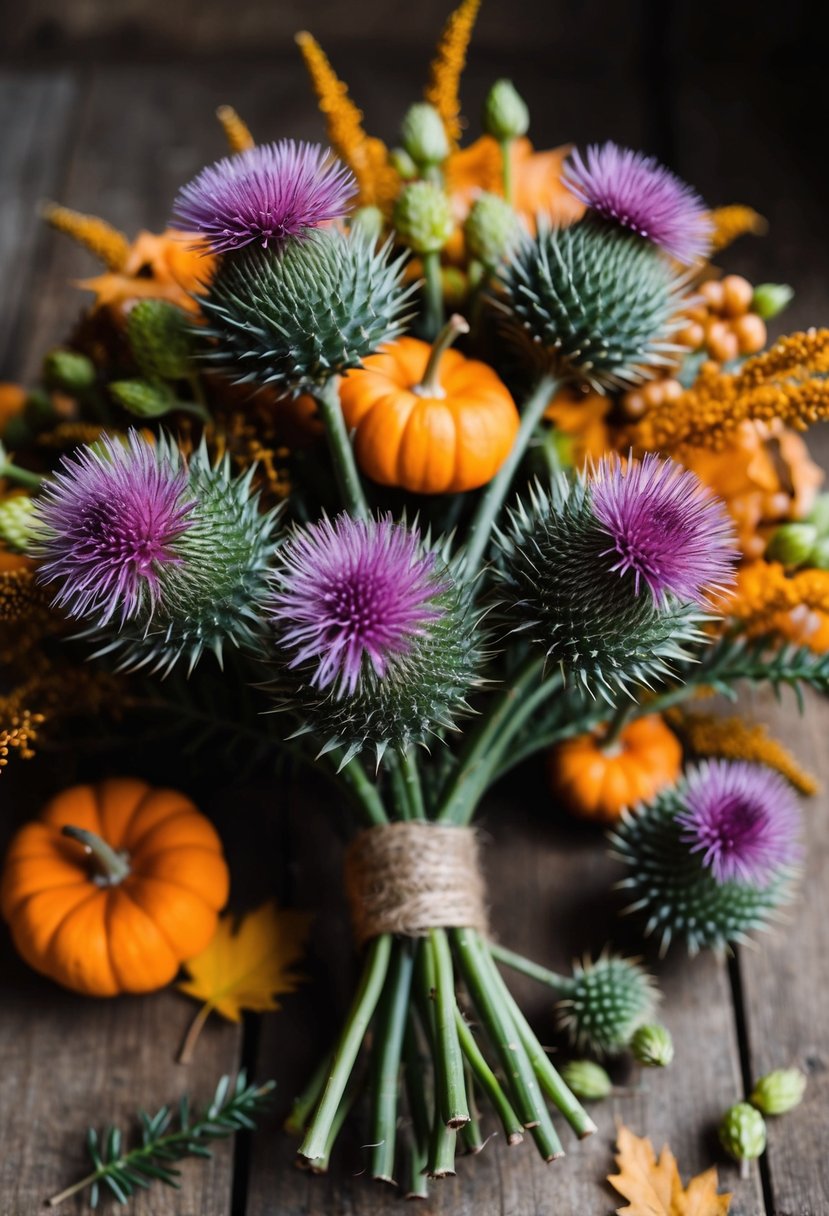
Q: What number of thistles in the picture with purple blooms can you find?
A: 6